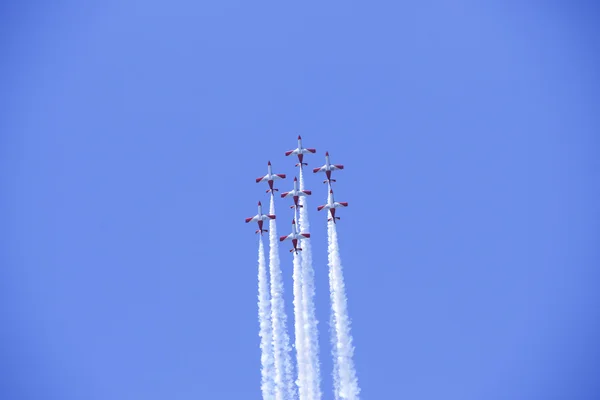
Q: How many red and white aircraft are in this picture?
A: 7